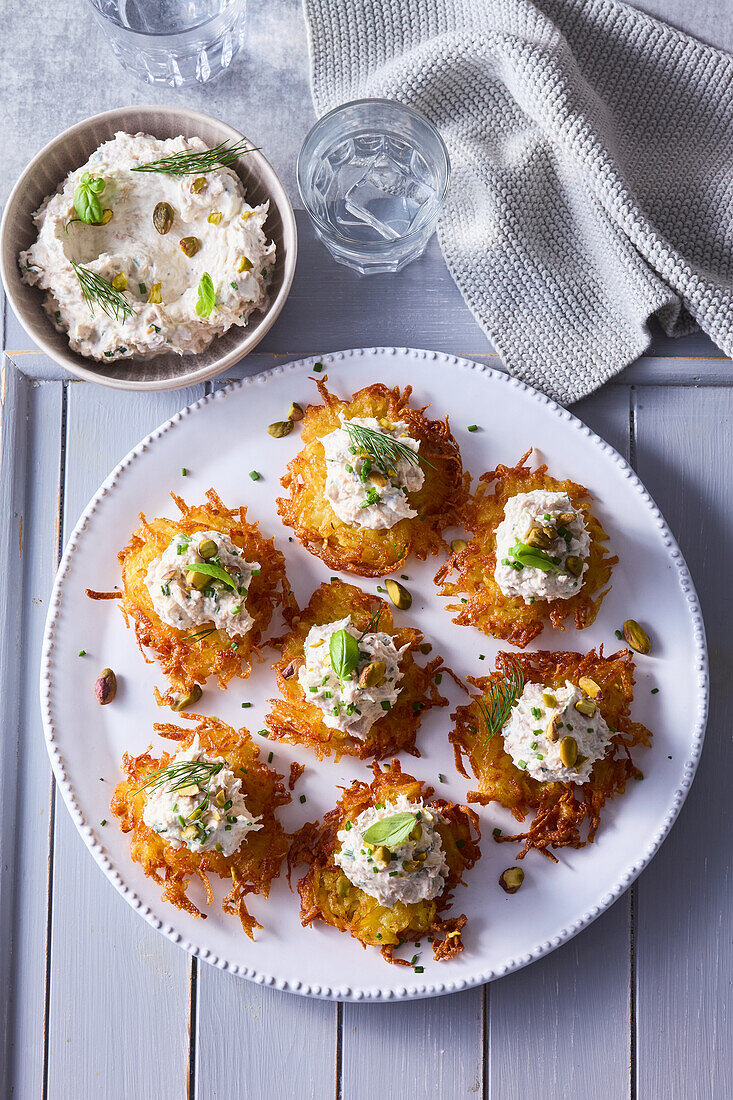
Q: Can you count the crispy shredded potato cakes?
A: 7